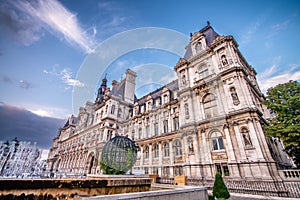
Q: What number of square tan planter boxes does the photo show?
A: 2